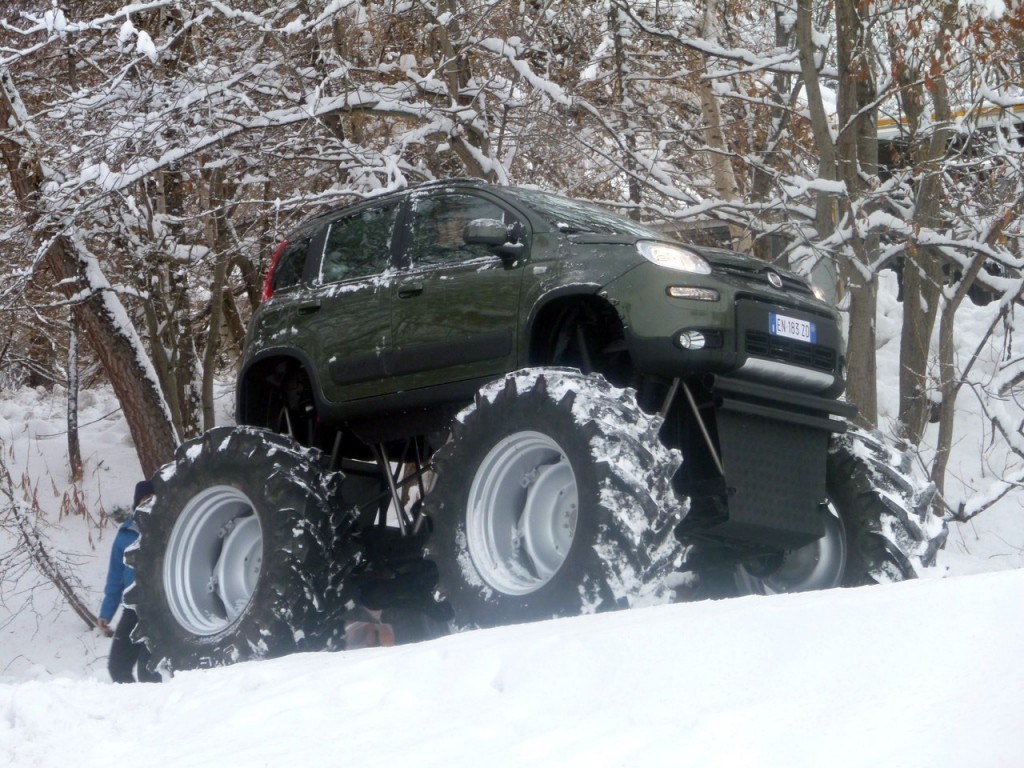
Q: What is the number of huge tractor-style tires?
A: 3